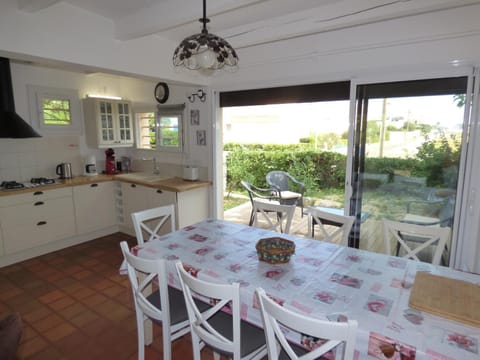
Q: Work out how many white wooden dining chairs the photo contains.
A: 7